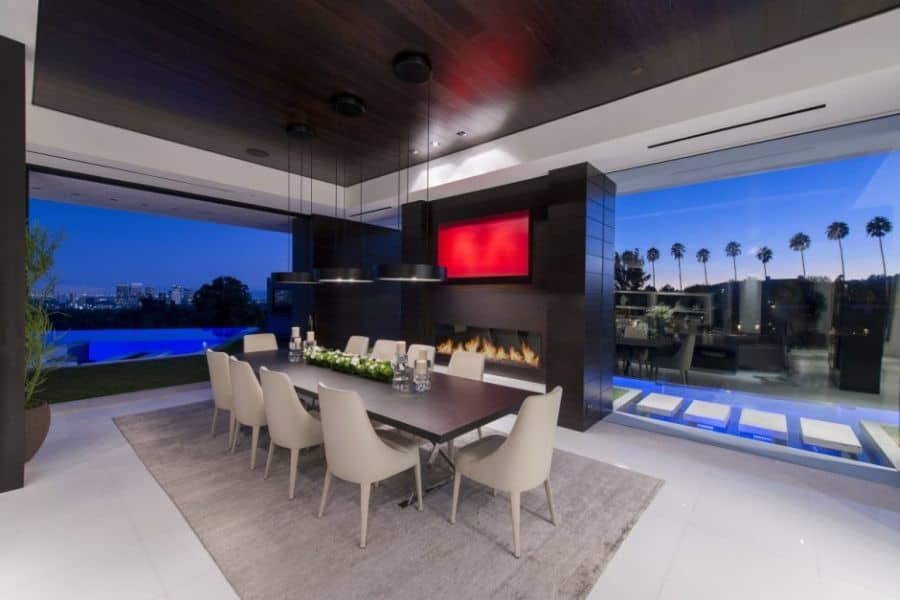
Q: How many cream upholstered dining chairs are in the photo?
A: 10